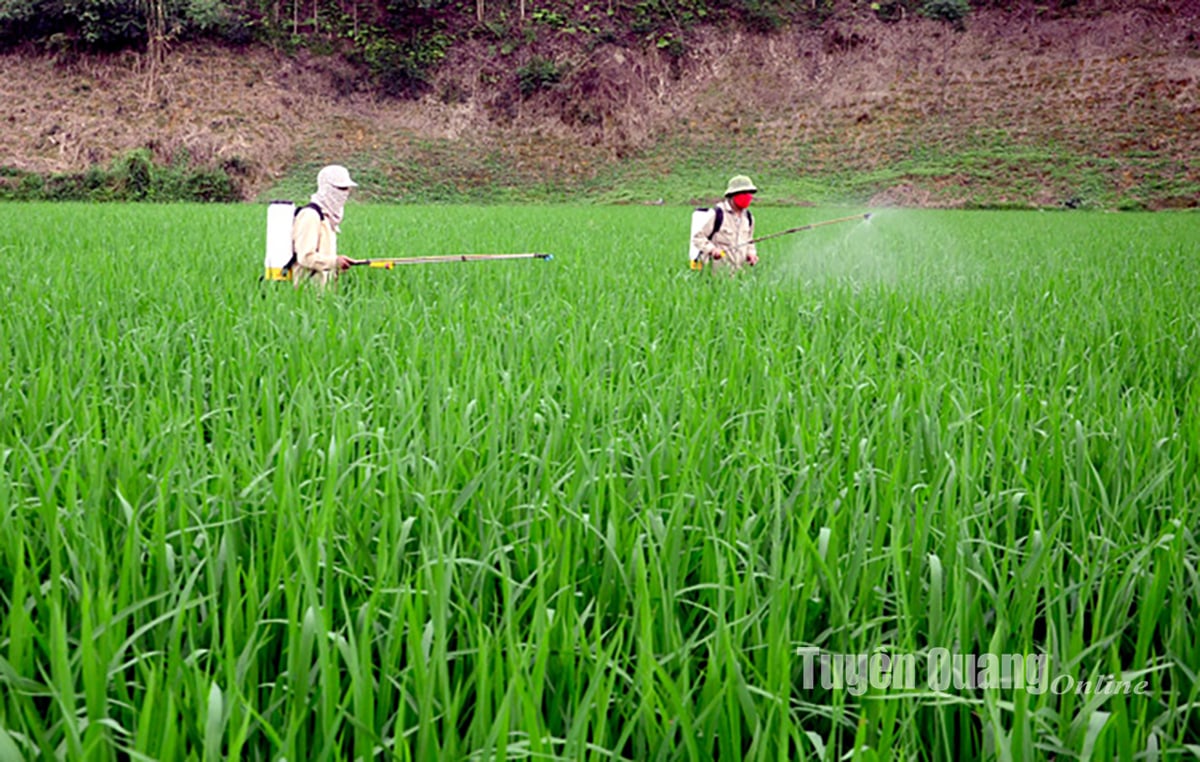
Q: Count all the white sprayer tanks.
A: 2